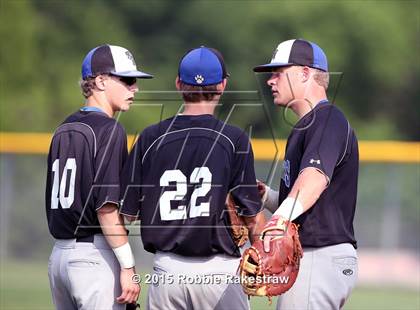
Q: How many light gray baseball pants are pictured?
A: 3